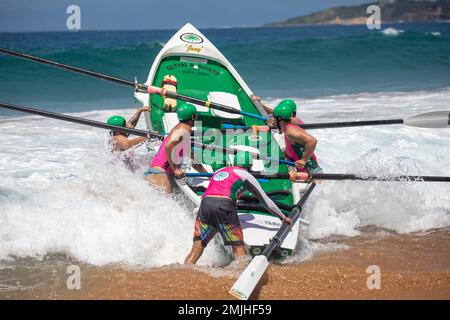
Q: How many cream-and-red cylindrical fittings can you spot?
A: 1